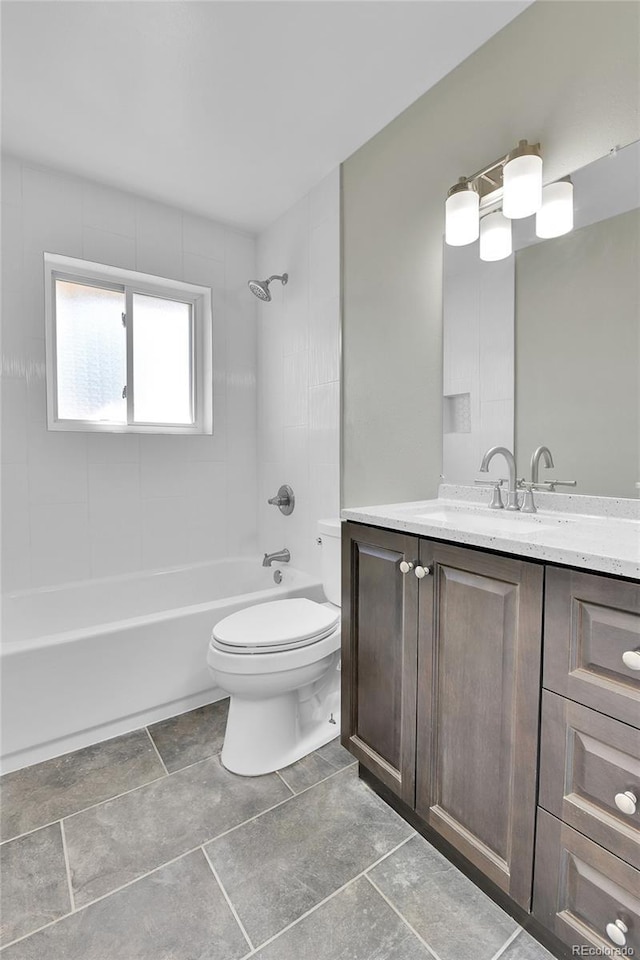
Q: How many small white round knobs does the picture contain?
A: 5